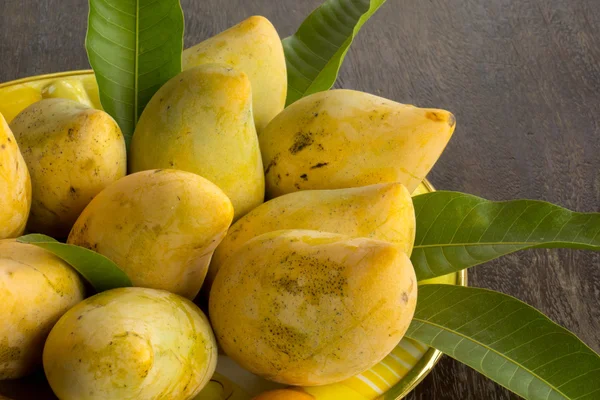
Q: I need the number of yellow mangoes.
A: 10